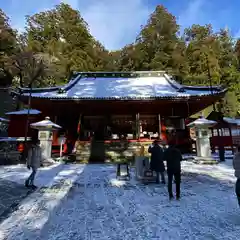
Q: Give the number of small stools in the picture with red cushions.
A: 0